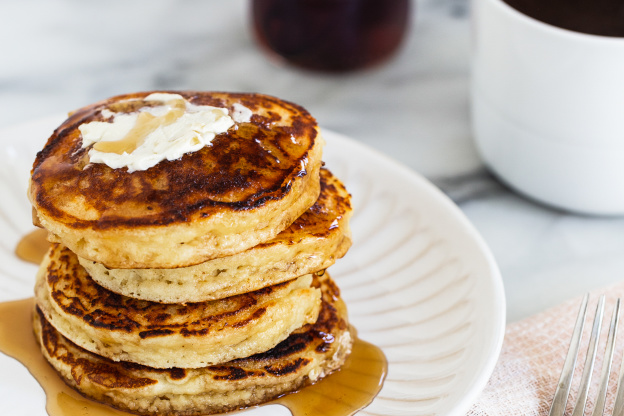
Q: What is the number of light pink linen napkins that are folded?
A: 1